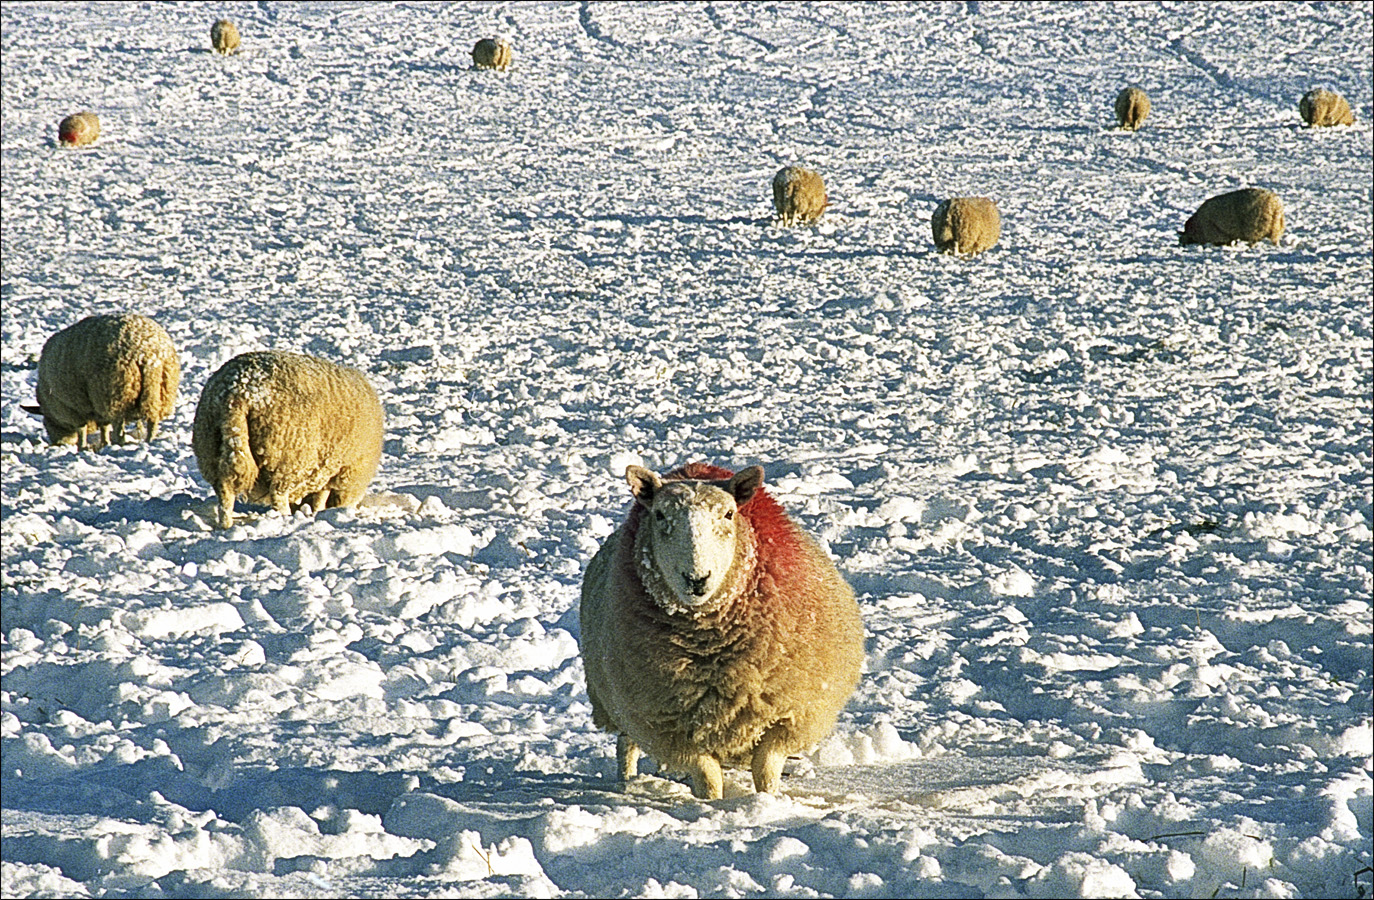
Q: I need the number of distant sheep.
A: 8